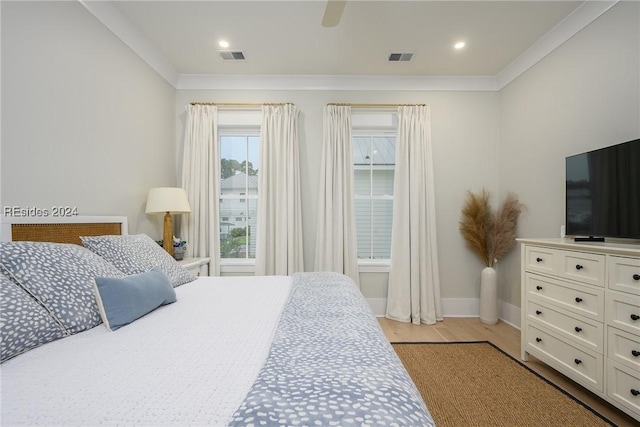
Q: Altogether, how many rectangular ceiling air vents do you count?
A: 2